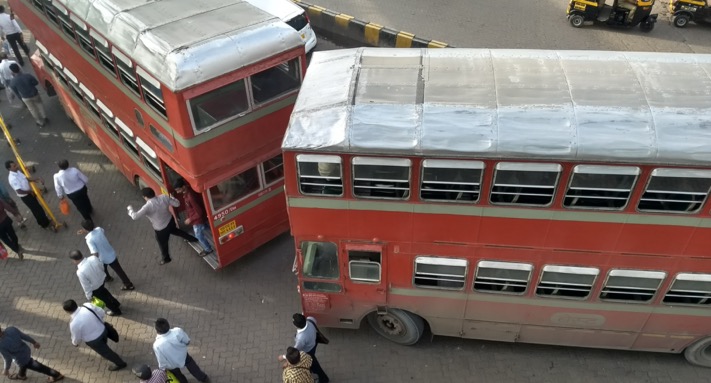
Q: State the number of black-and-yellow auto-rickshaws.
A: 2